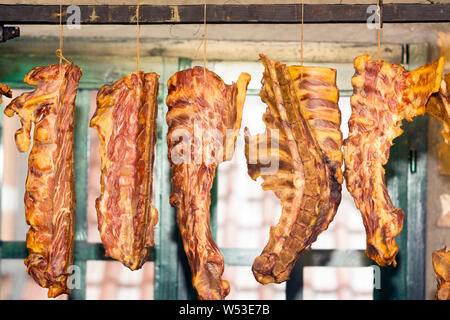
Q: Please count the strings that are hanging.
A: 5